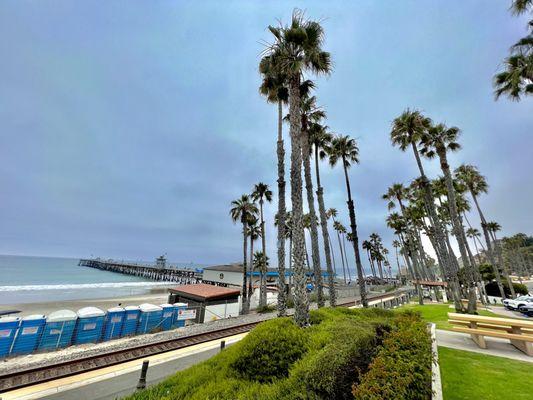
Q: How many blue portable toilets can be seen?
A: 9